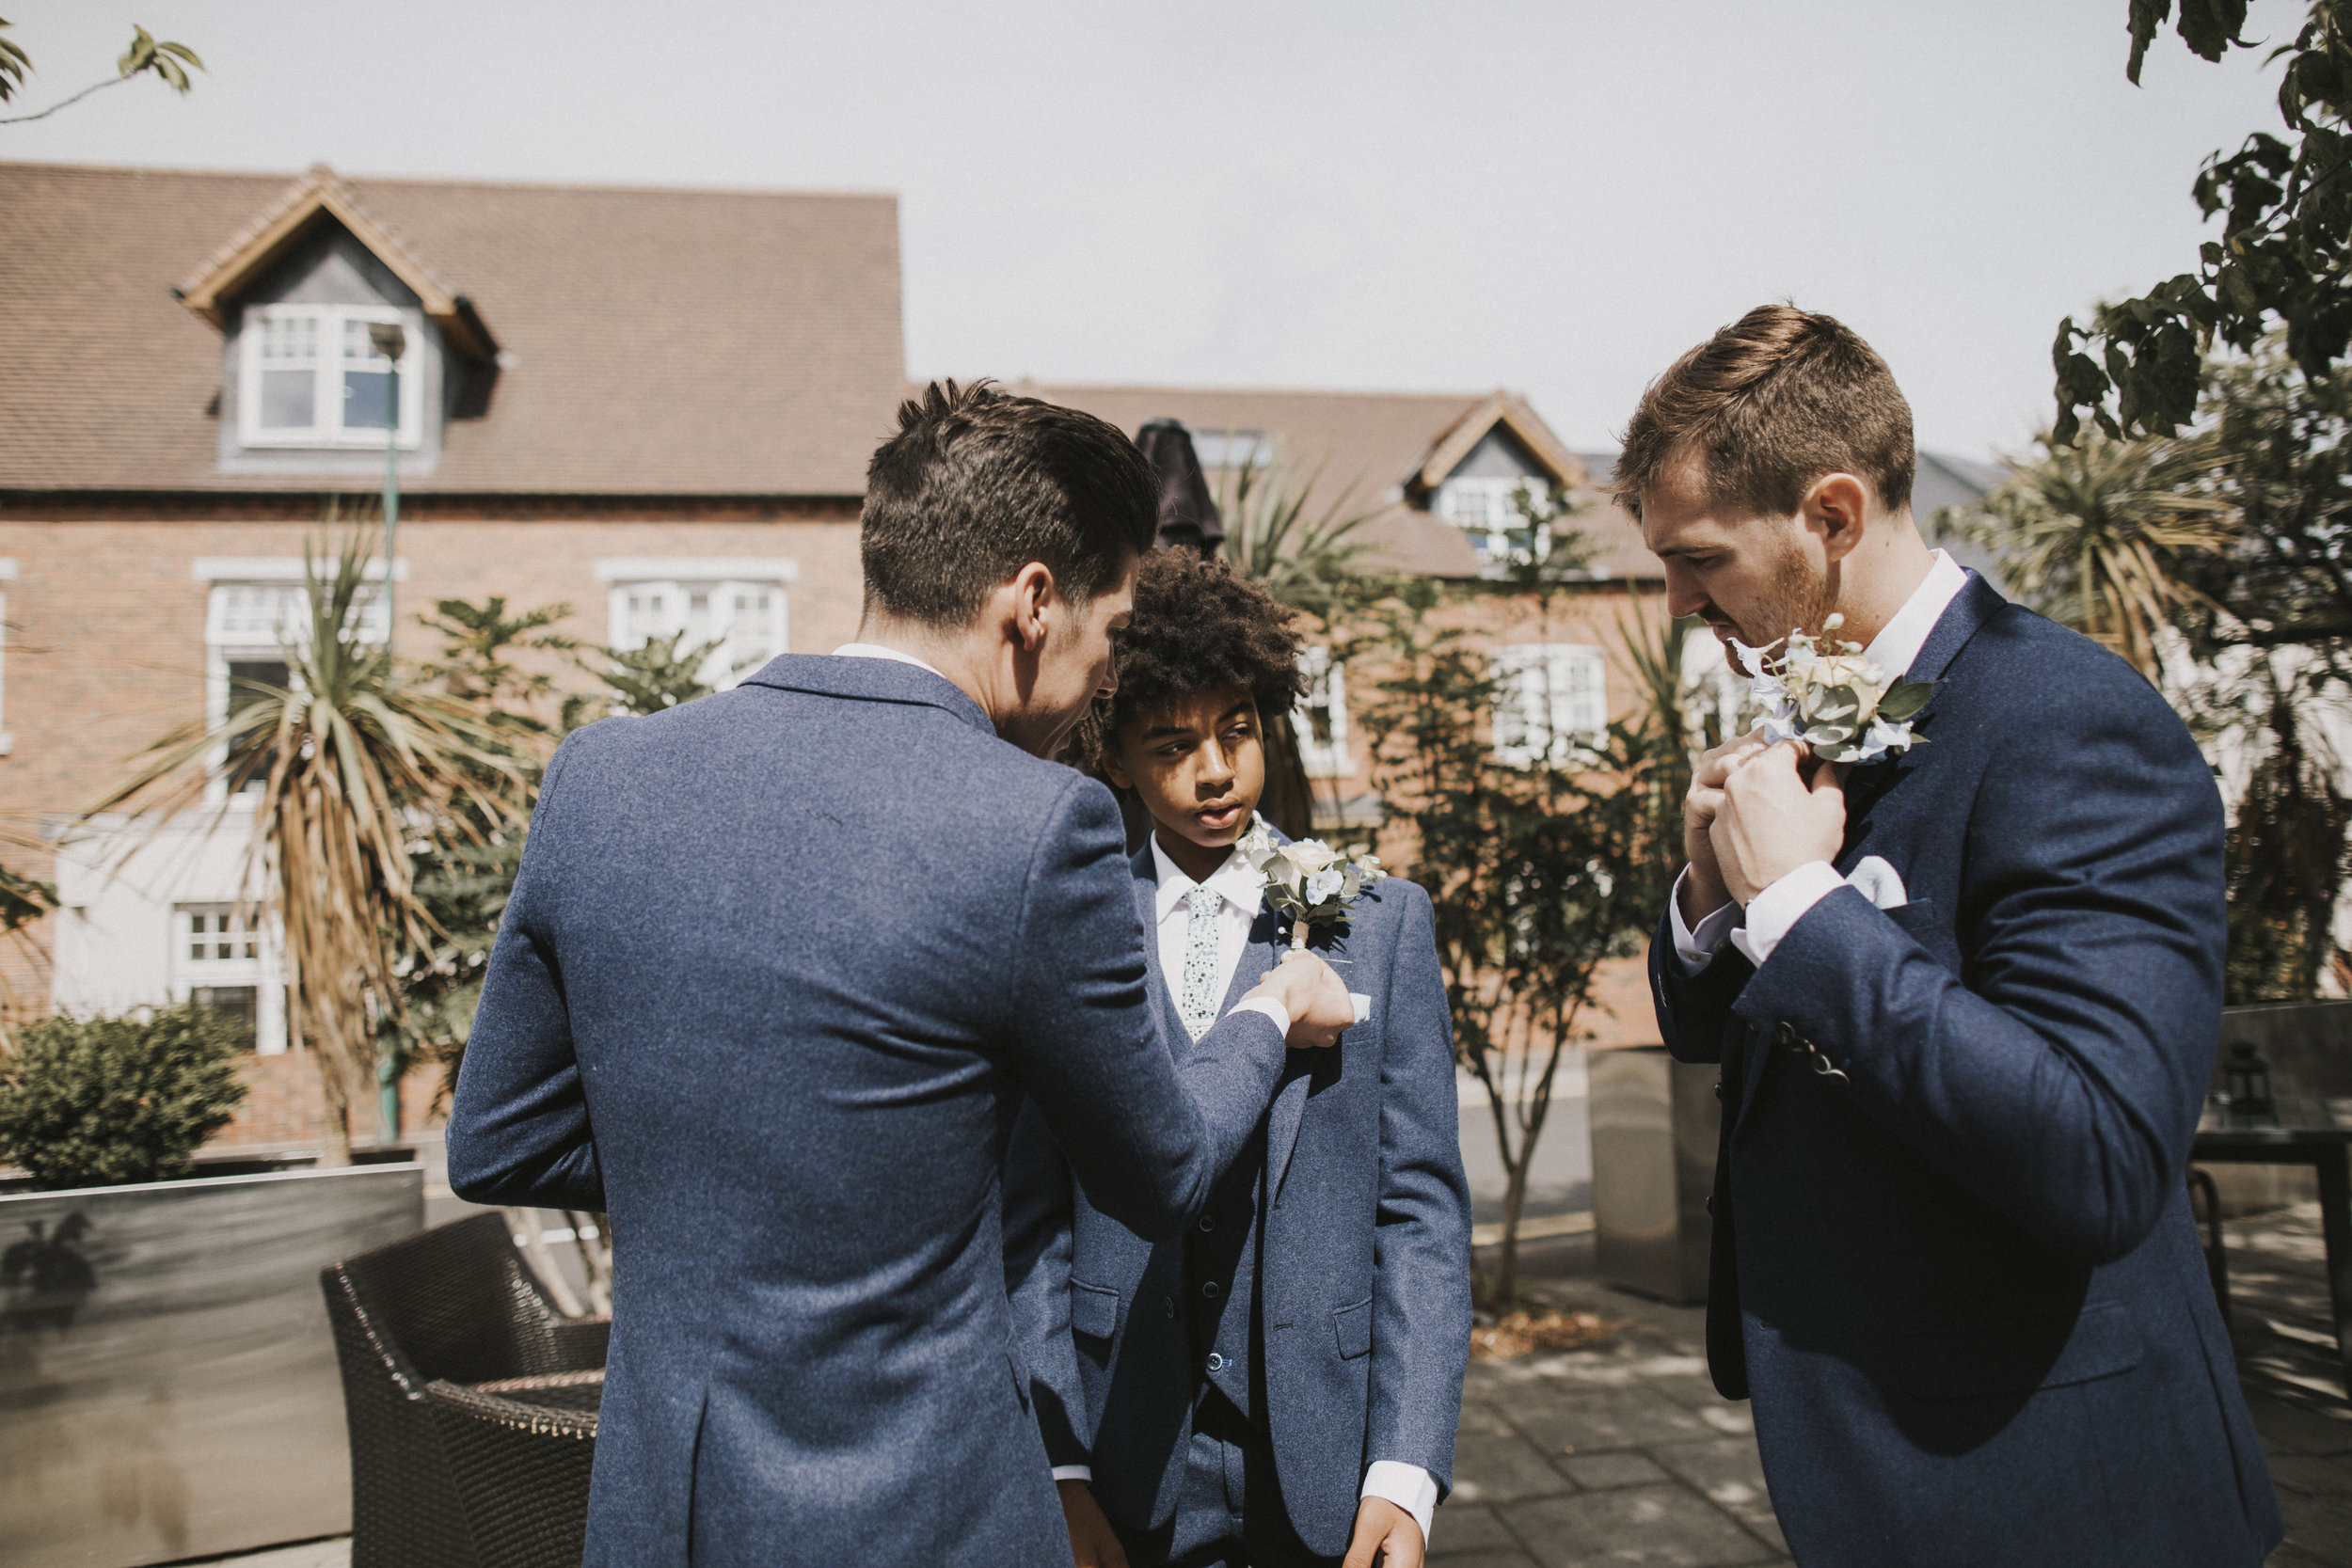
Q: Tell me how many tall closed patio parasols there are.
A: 1